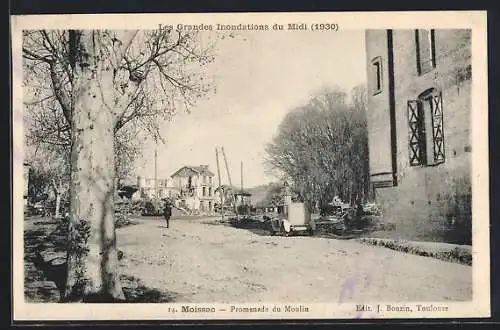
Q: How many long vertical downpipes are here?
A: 1